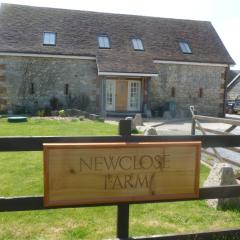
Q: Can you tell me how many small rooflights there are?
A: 4